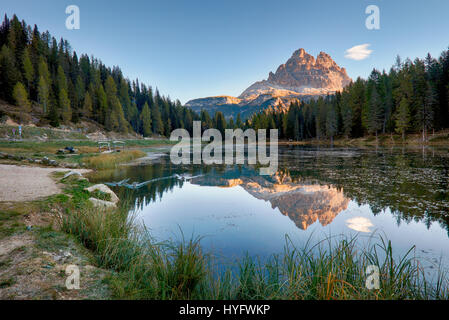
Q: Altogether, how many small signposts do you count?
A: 2